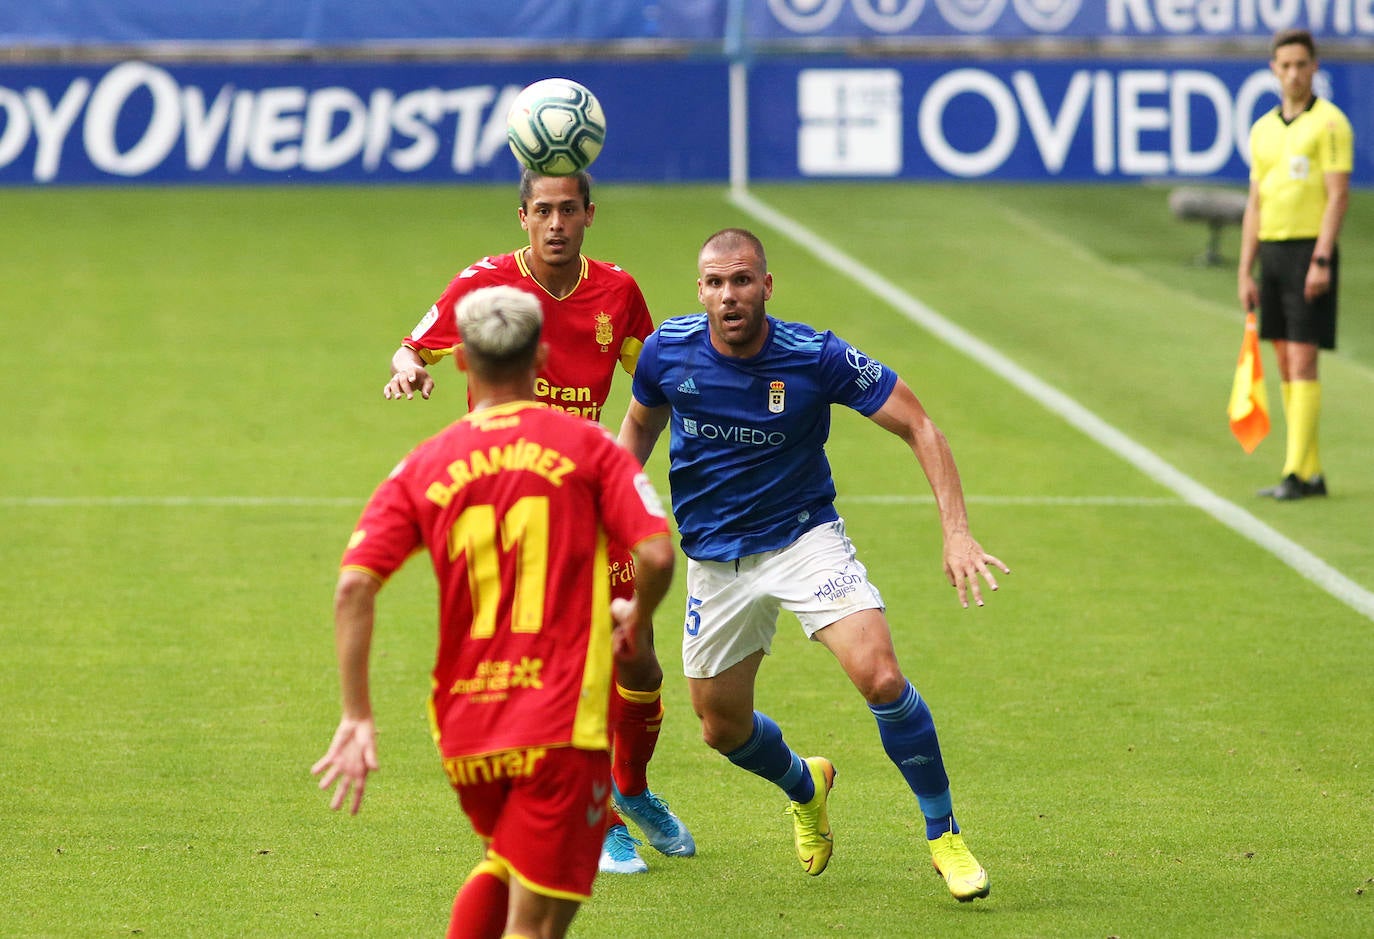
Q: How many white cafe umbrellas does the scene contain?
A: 0